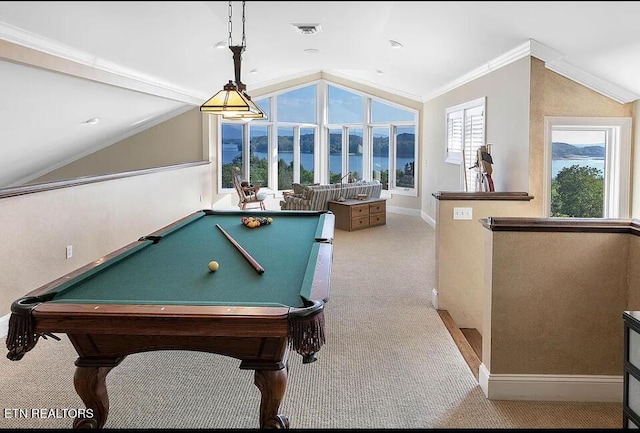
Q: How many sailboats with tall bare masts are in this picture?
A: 0